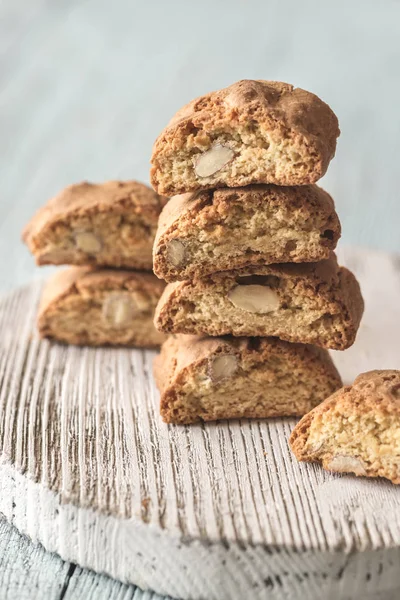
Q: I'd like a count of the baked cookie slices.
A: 7